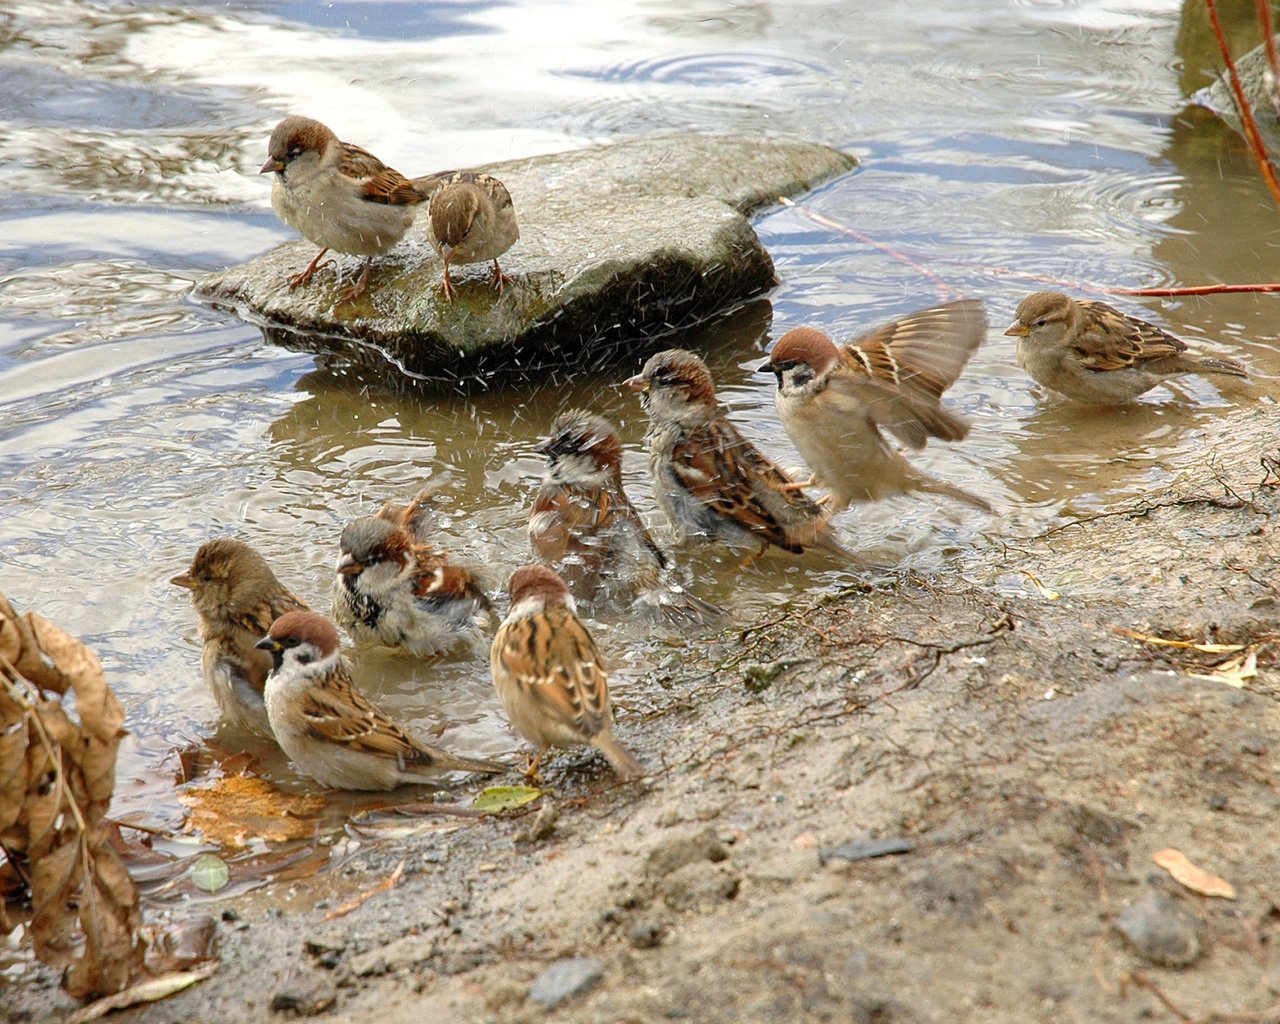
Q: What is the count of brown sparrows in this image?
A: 10